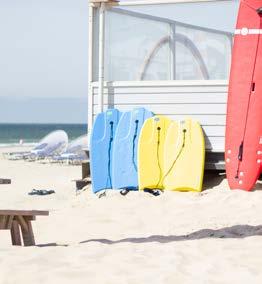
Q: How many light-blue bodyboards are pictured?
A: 2